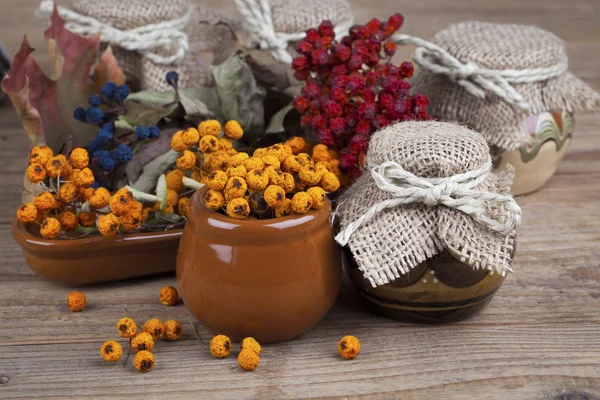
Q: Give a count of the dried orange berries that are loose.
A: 12